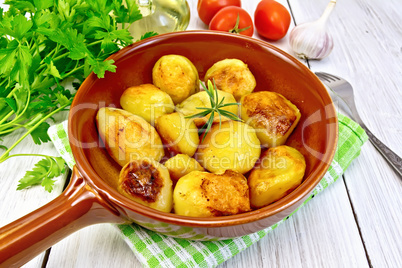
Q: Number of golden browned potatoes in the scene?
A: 12